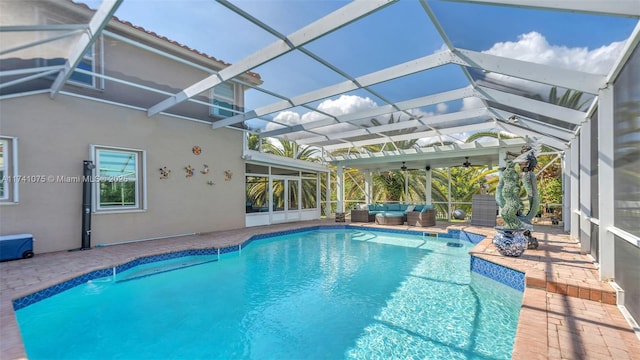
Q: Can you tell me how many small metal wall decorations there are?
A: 6